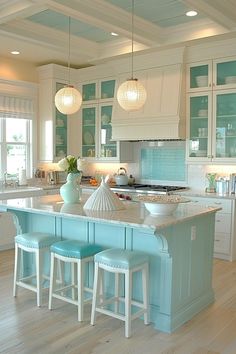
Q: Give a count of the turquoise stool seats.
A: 3